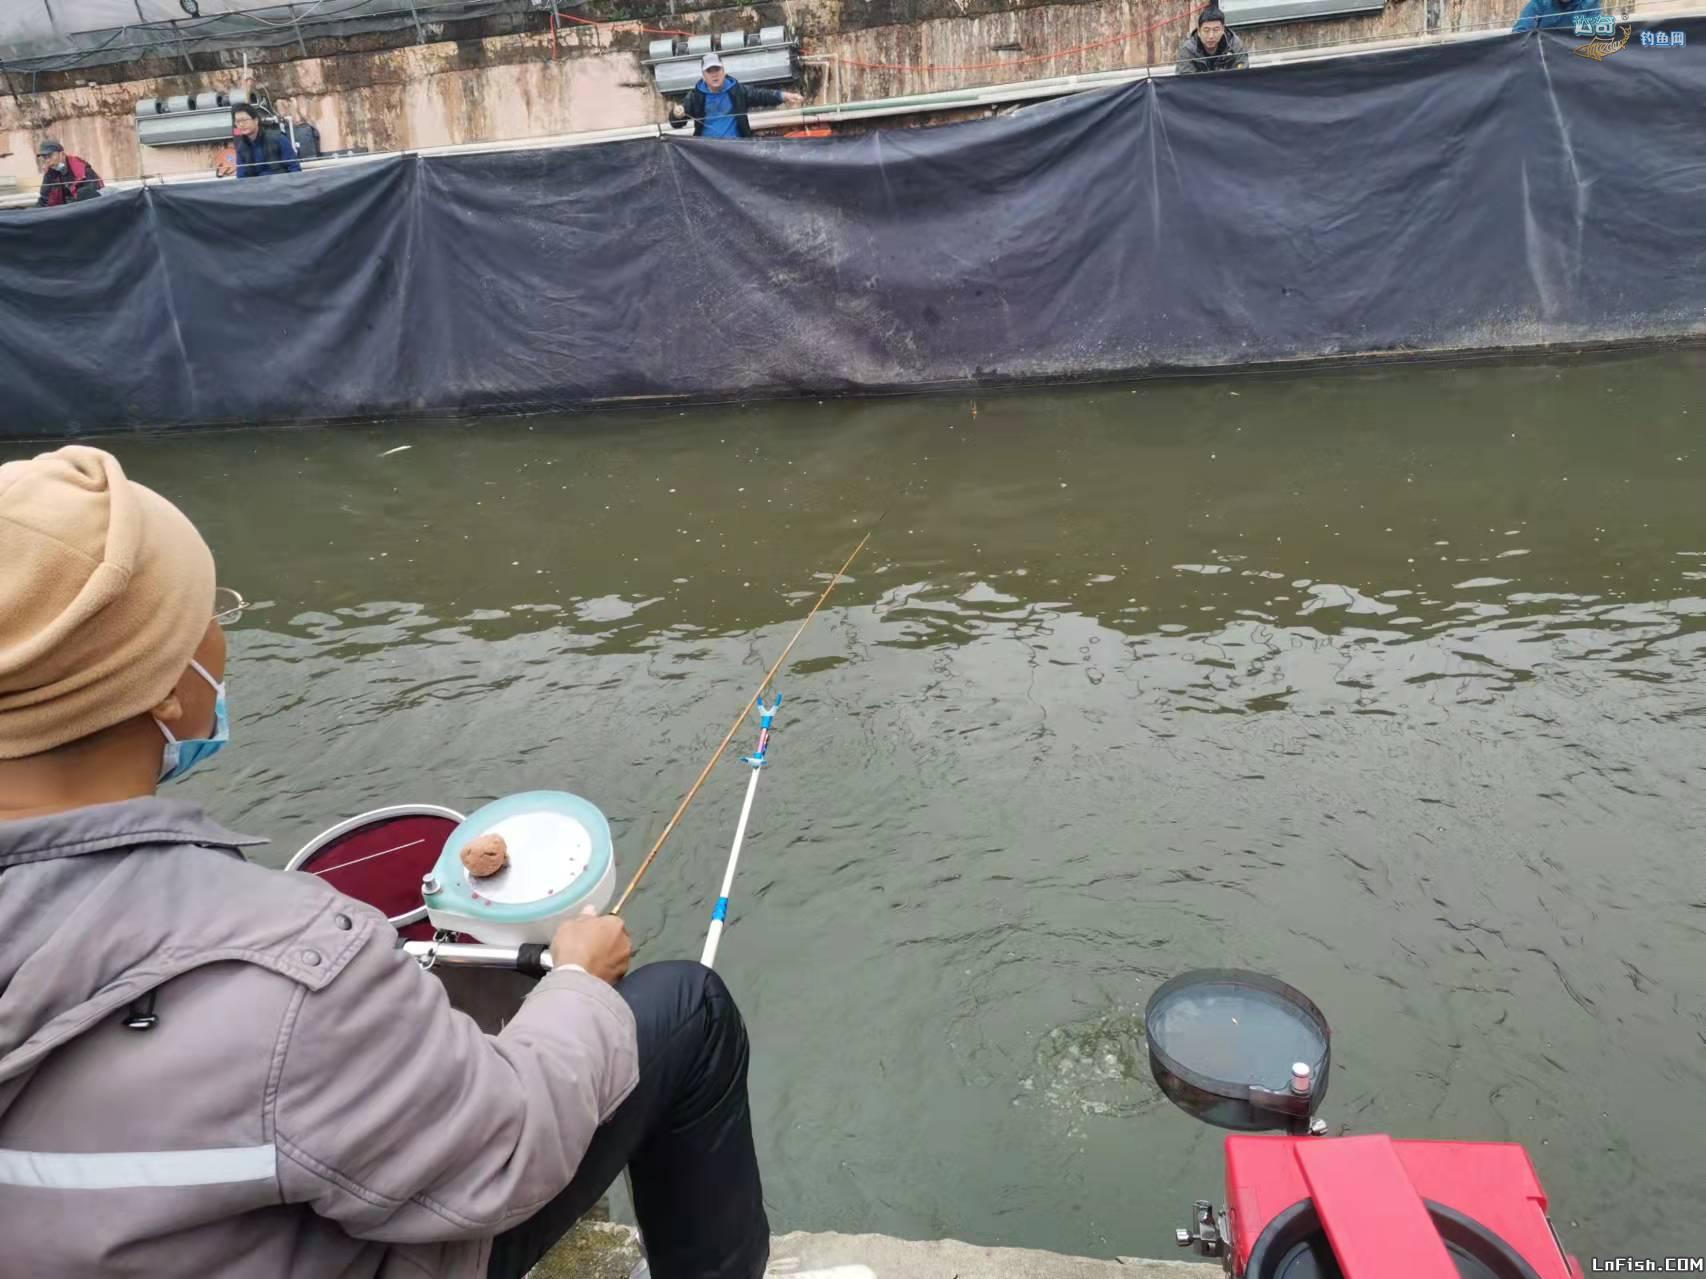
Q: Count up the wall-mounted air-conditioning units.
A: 3